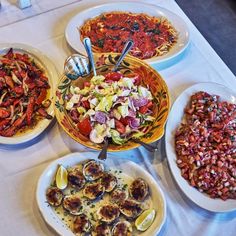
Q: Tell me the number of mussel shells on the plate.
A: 13